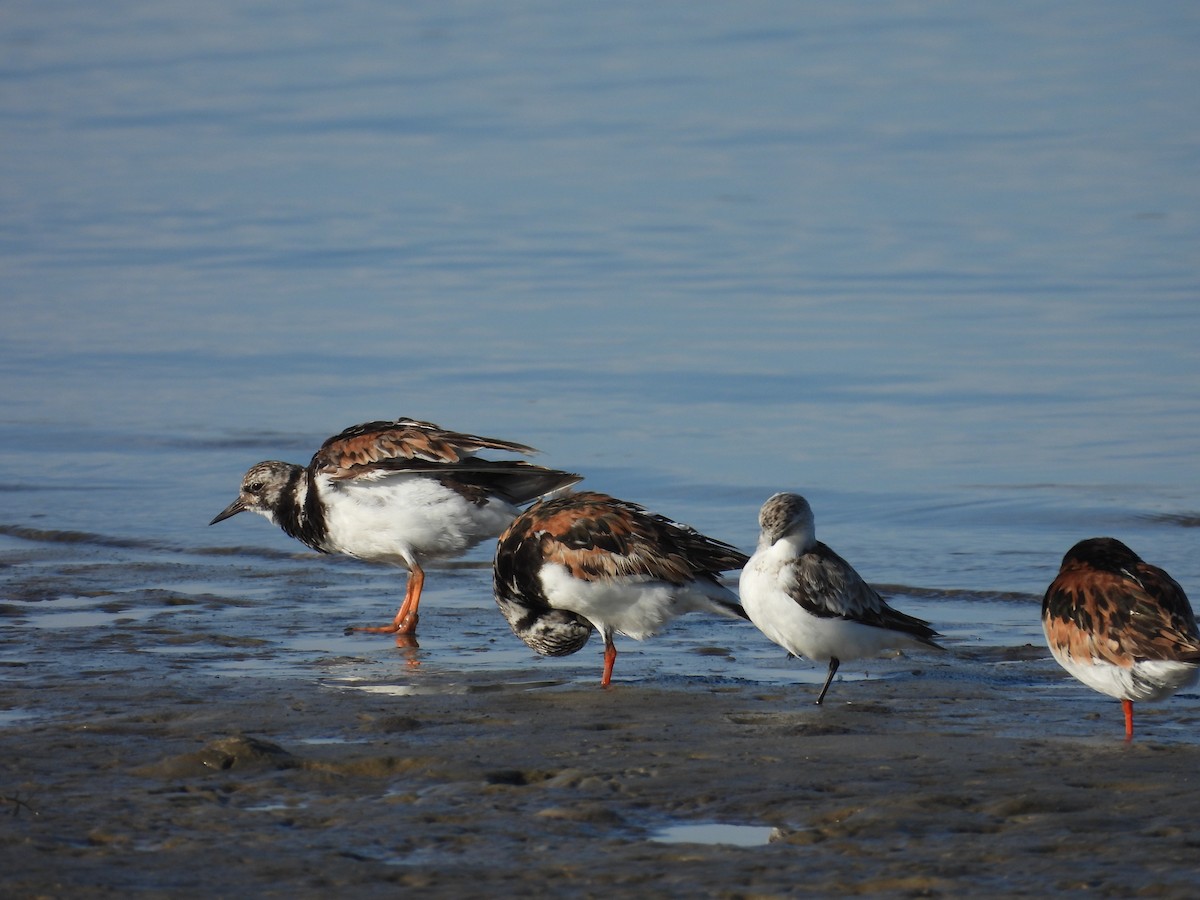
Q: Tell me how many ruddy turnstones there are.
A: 3